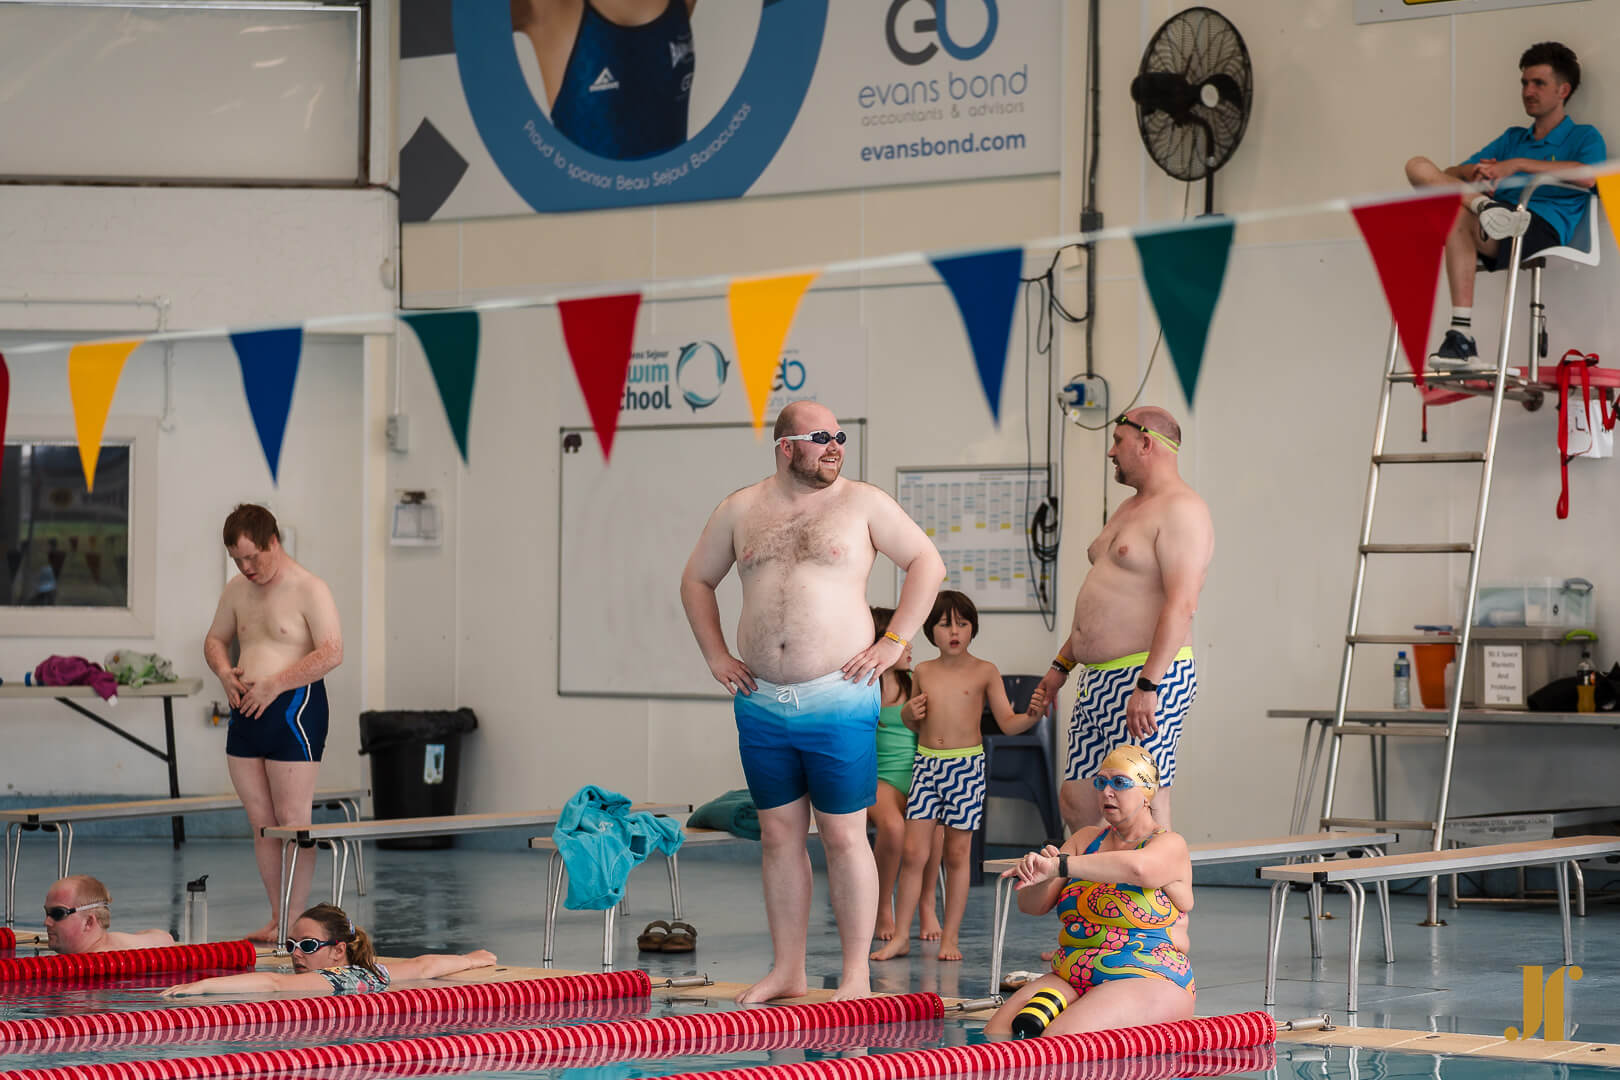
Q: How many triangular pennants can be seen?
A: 10